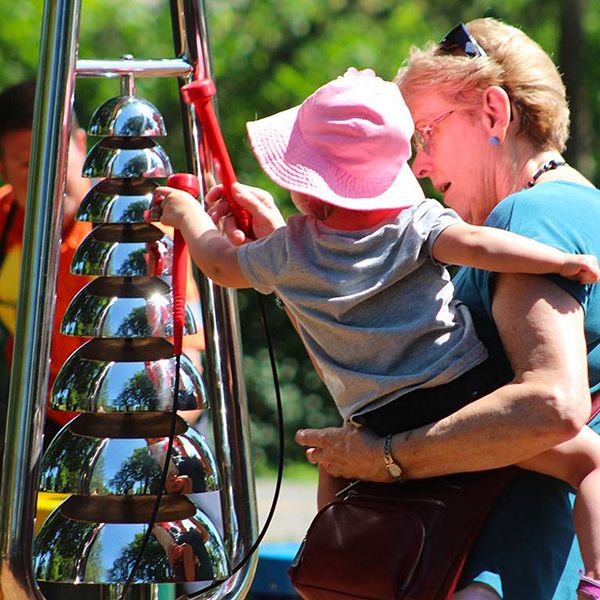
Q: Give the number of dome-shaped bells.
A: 8